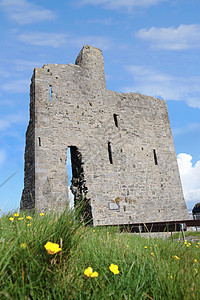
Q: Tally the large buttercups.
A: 3